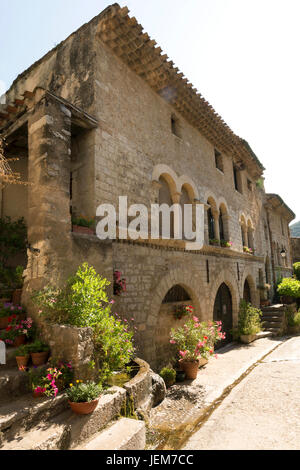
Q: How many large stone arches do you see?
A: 3